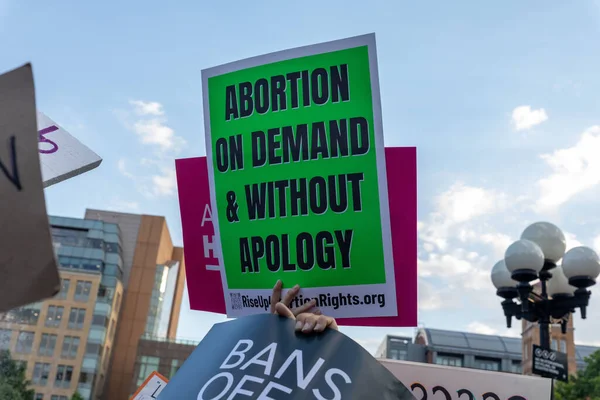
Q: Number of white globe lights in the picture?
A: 5